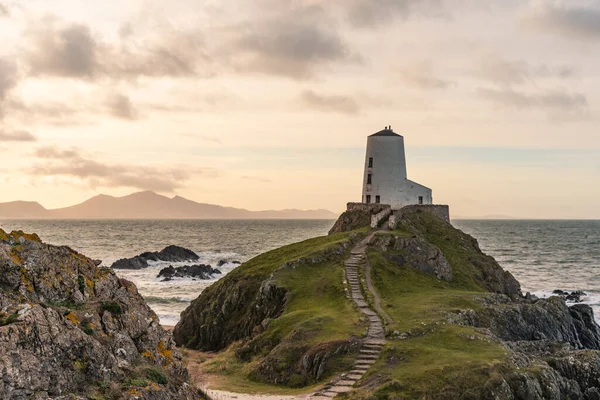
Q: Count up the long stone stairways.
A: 1